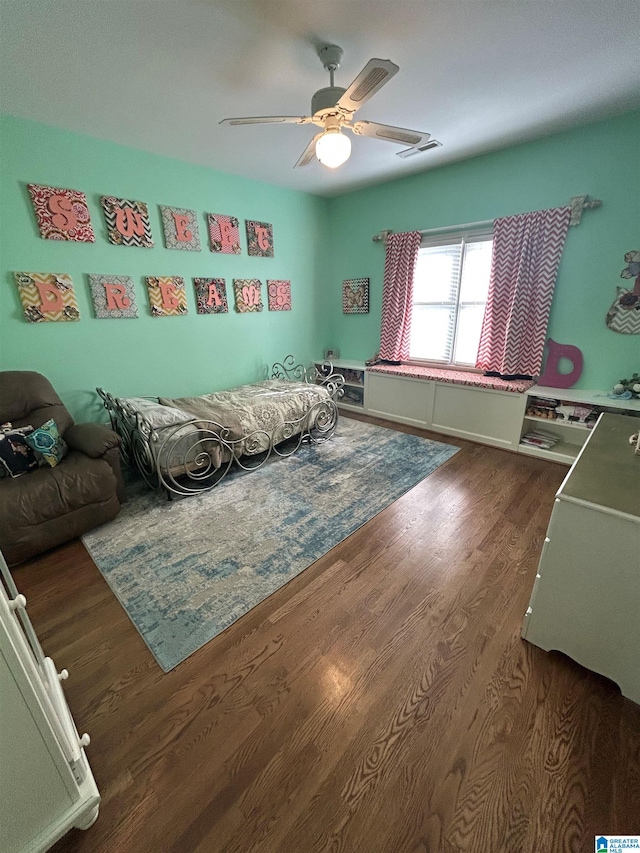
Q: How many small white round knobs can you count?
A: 3